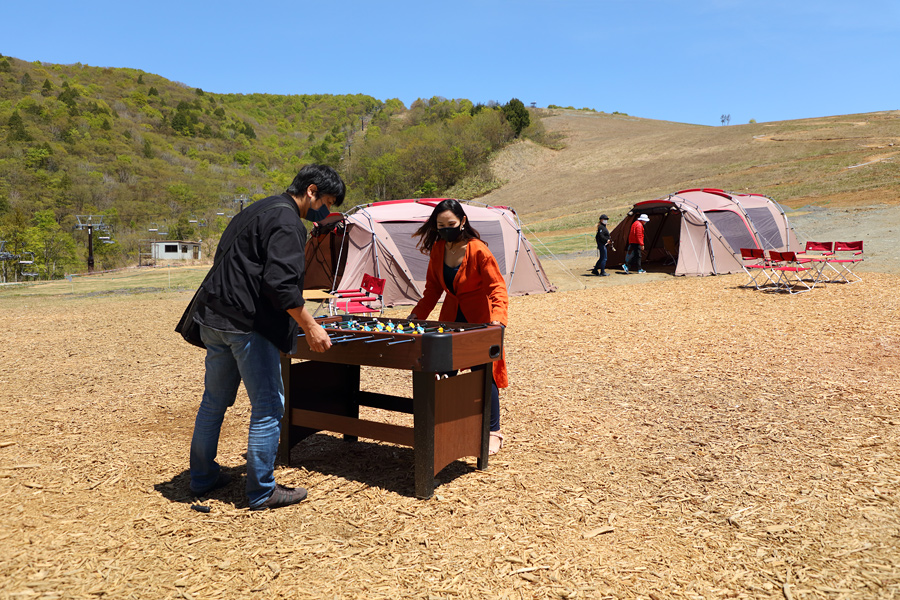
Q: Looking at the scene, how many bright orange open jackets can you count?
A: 1